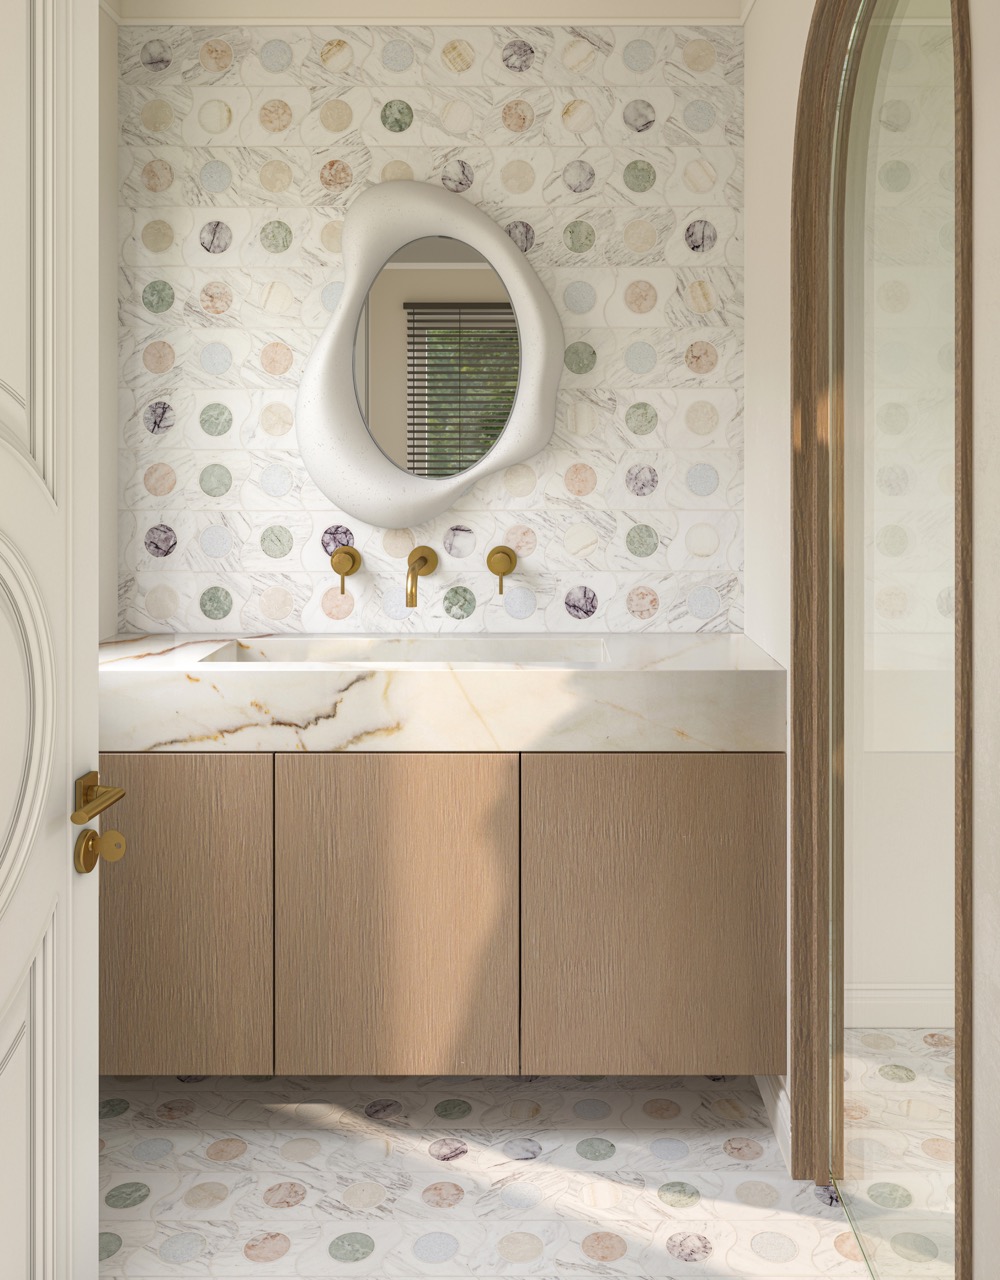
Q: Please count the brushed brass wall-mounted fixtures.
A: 3